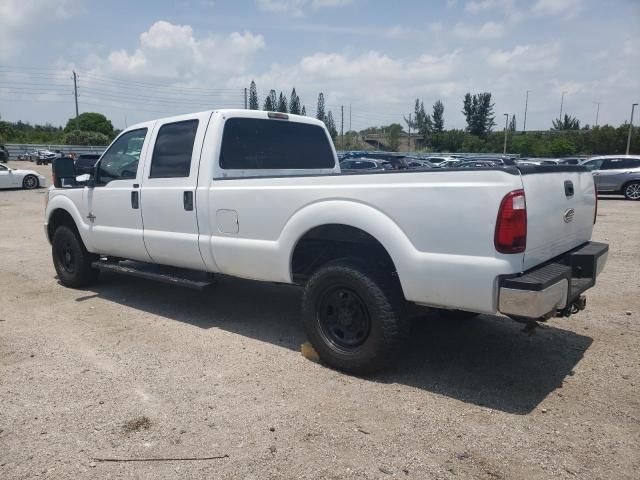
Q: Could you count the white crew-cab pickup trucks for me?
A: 1